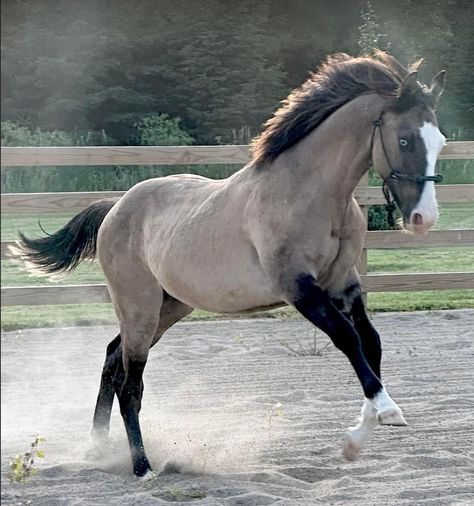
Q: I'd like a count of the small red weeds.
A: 0